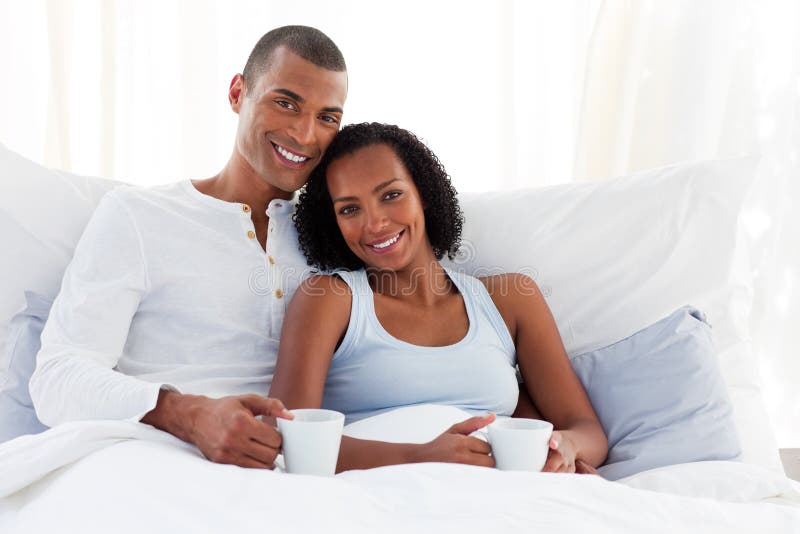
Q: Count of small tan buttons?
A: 4